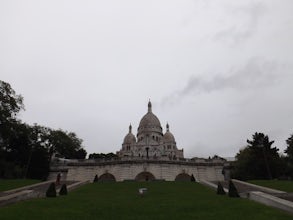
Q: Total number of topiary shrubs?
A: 6